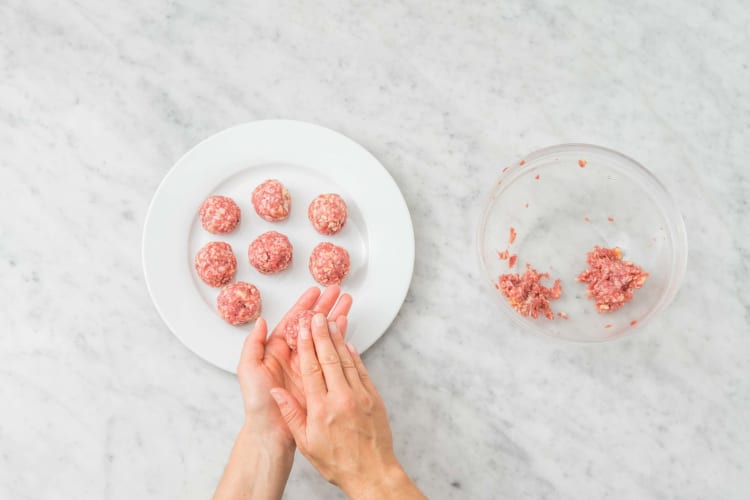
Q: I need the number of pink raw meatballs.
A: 8